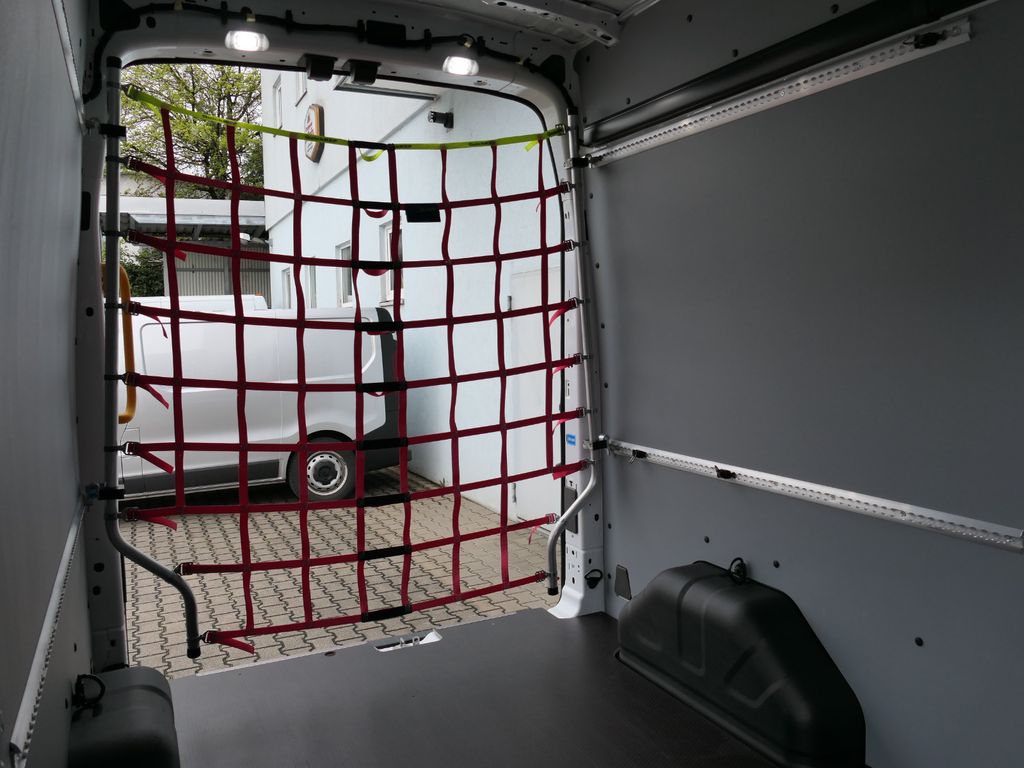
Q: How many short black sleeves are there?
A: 9